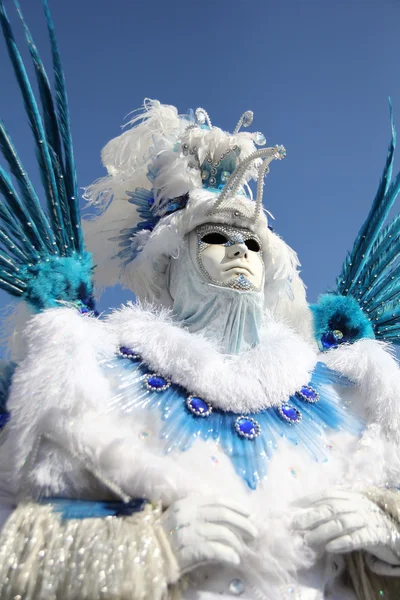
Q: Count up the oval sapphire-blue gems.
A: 6